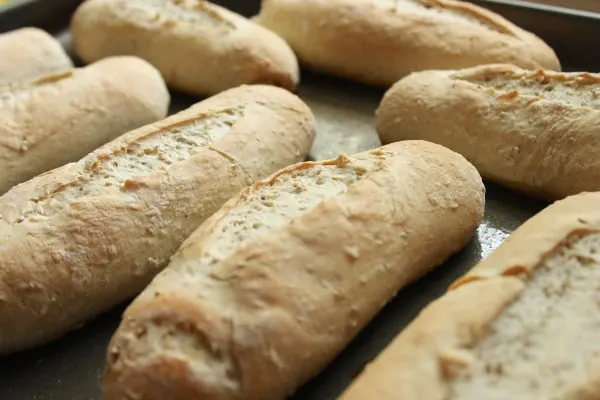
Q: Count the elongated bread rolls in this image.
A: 8